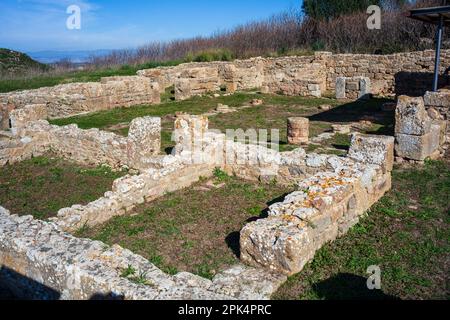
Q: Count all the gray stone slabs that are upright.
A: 2